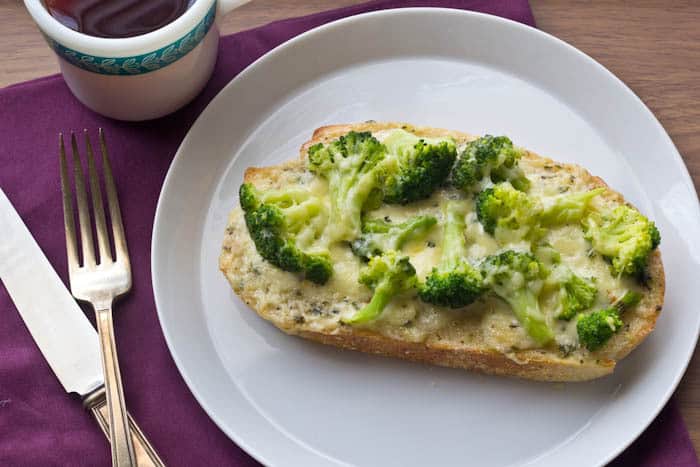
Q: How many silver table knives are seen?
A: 1